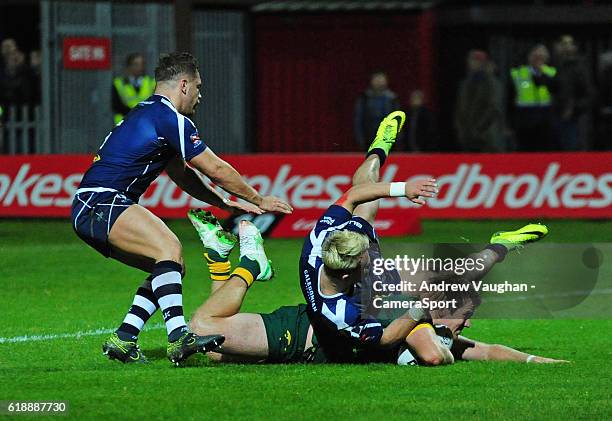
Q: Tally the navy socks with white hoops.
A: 2